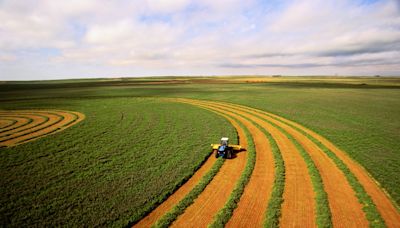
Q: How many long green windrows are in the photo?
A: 5